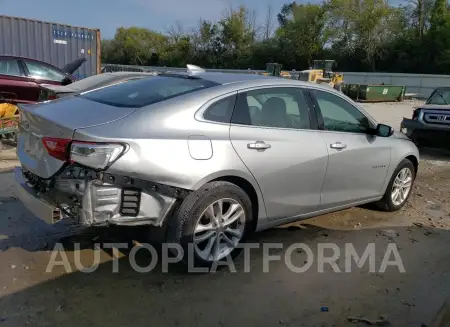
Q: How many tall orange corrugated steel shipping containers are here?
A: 0